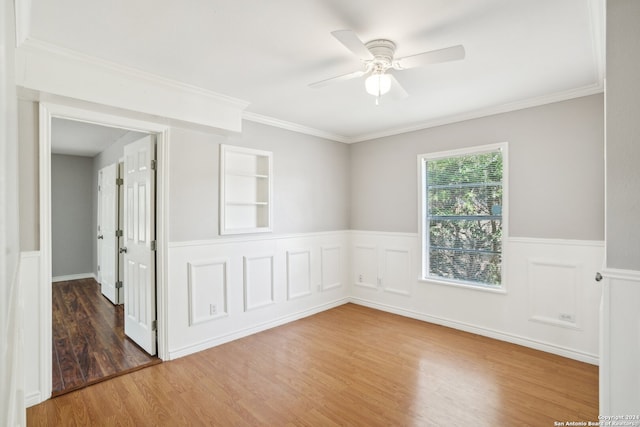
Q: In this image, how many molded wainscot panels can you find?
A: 7